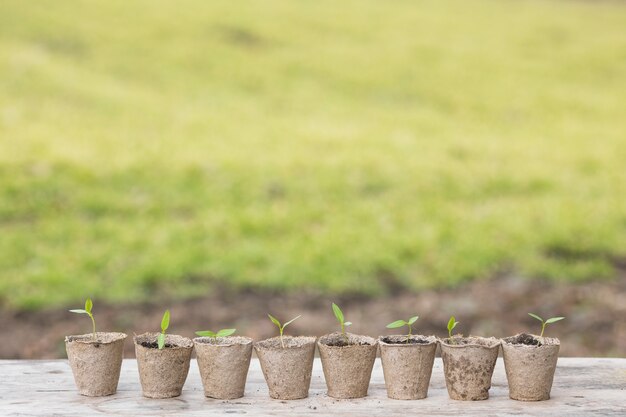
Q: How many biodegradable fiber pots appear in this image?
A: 8